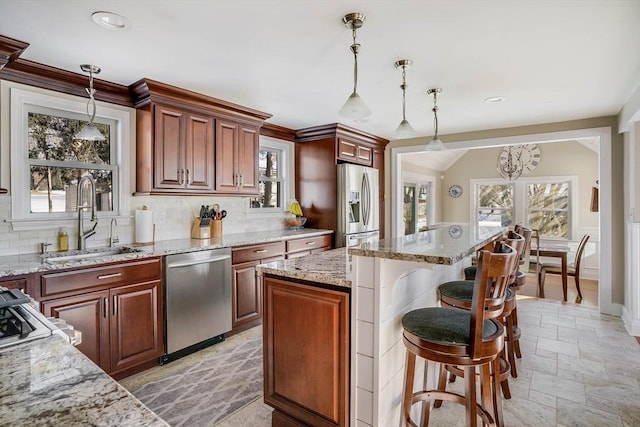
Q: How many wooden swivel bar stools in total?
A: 3